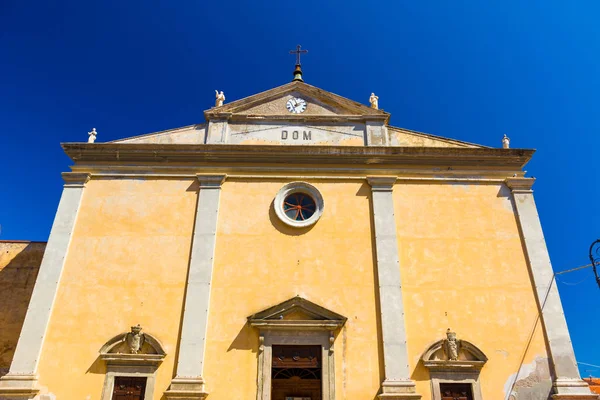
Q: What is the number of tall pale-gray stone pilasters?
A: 4